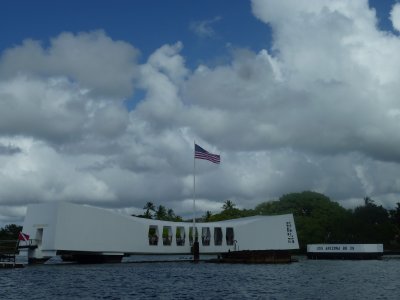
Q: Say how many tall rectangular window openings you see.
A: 7